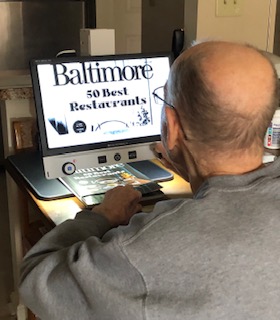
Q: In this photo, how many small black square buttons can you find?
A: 2